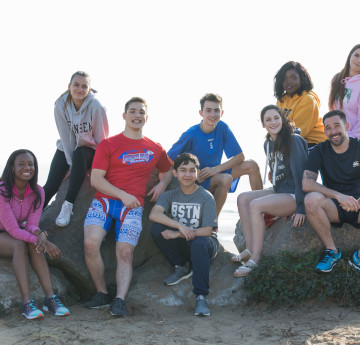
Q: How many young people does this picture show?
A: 9